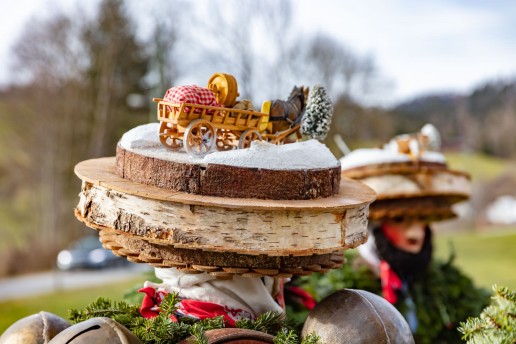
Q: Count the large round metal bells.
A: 3